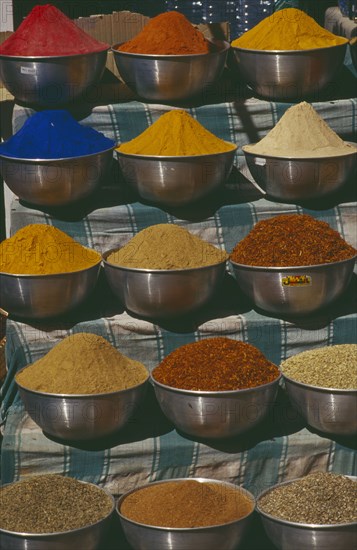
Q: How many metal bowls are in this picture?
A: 15